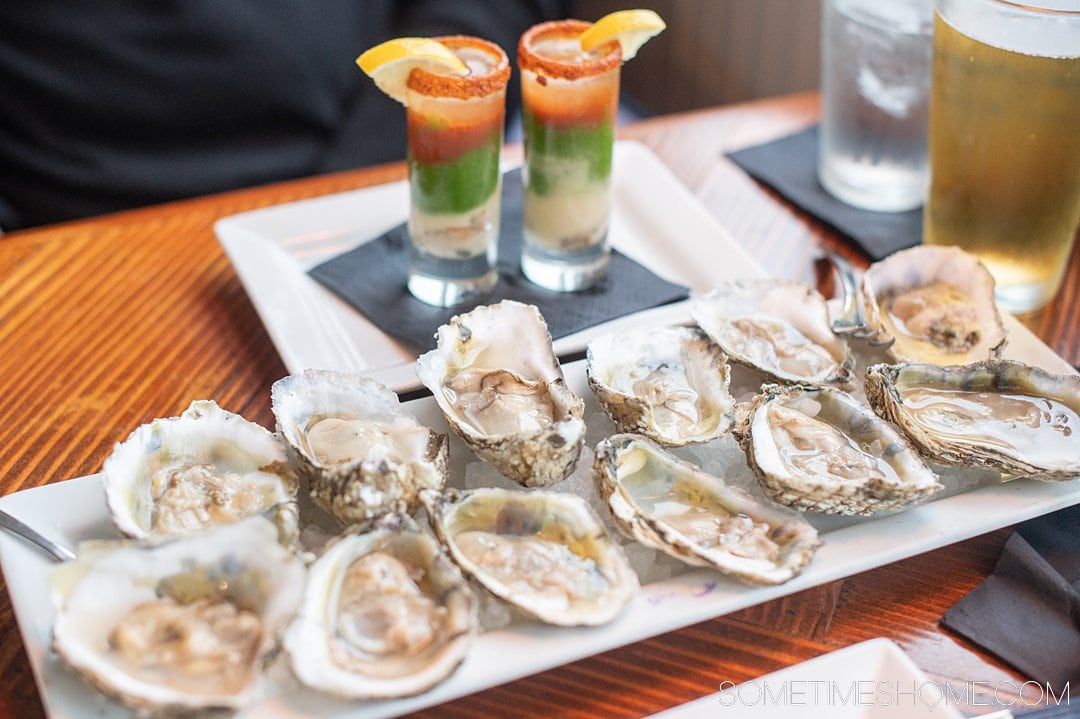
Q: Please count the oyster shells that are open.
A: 12